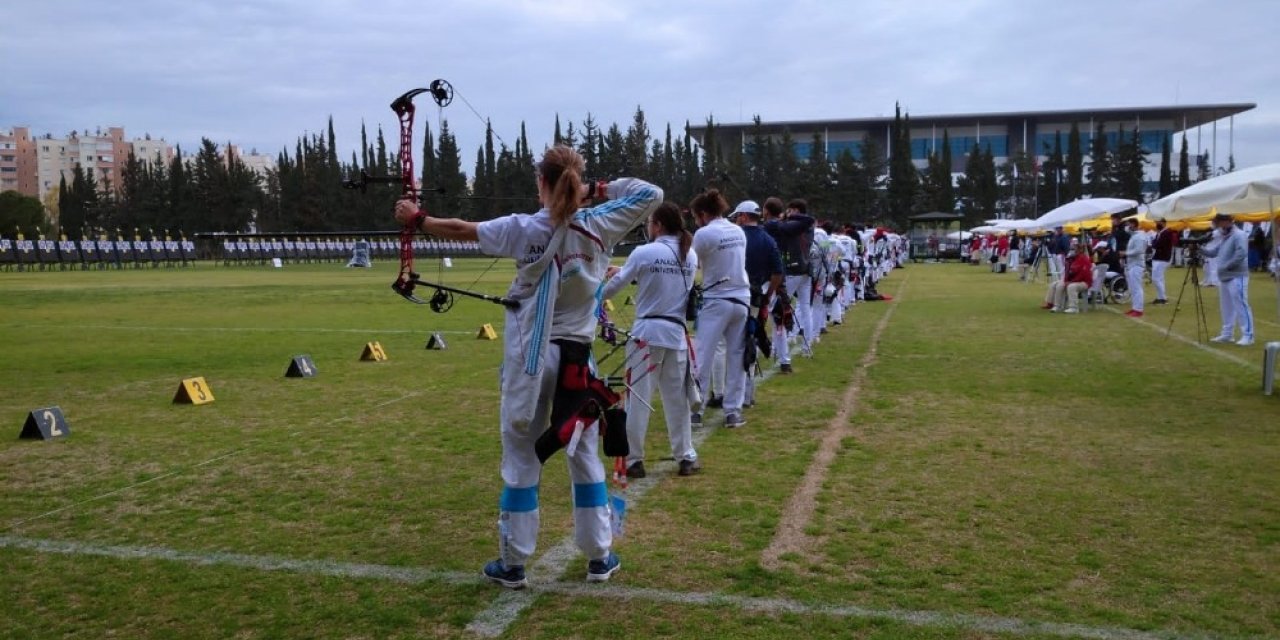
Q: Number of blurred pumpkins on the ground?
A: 0